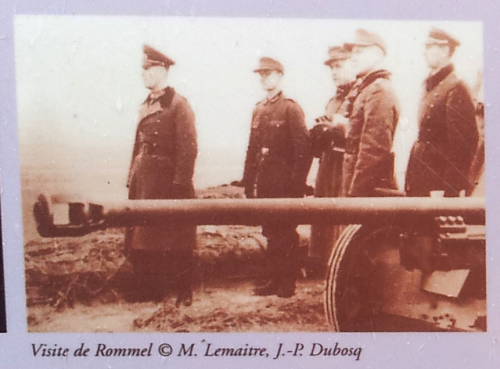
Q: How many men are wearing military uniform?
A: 5